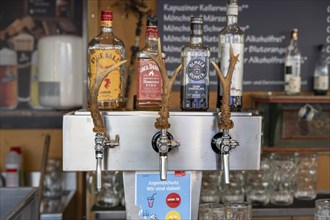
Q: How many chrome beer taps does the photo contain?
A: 3